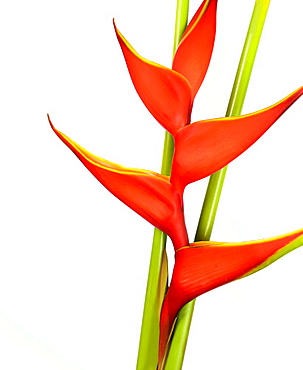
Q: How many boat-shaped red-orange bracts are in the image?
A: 5